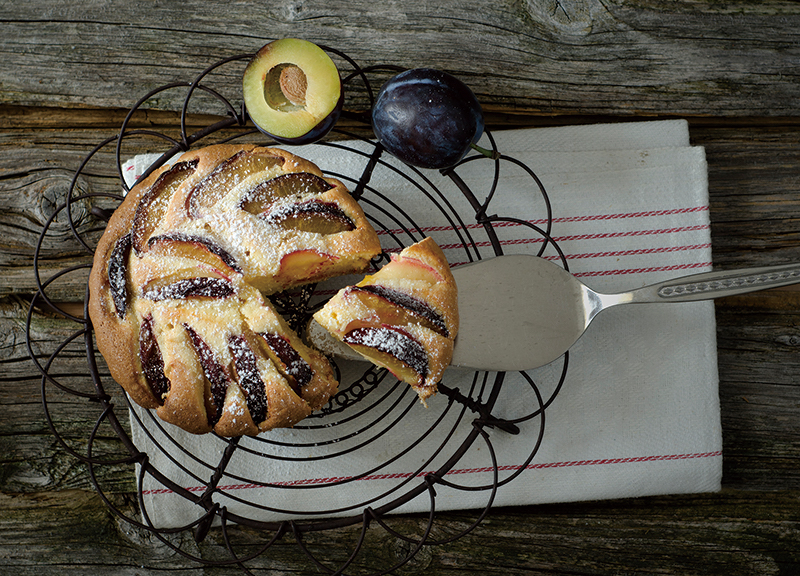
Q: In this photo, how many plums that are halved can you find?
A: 1